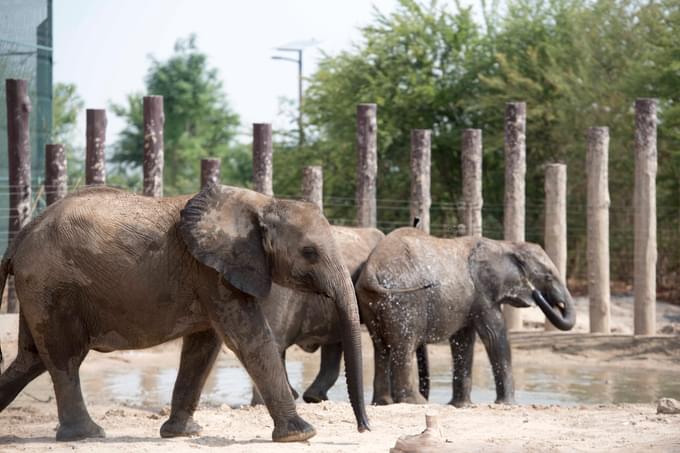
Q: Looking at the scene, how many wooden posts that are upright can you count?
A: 14